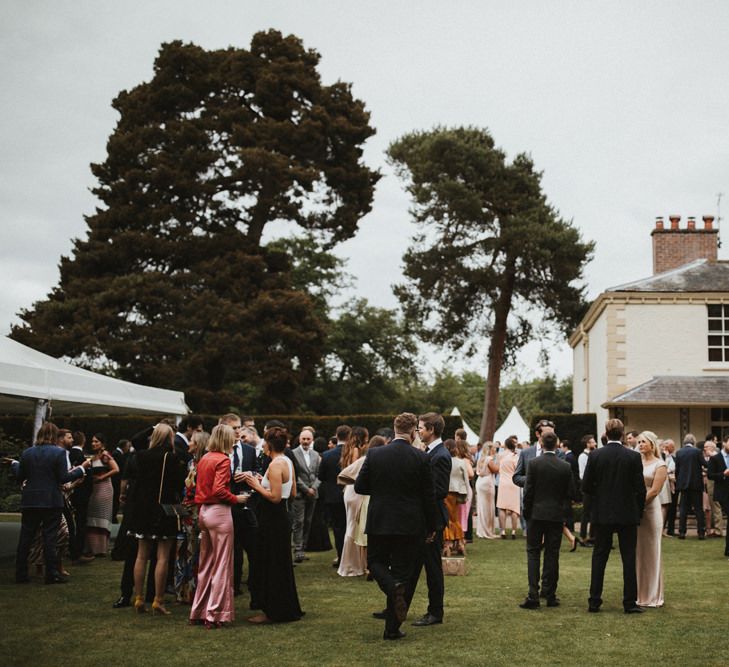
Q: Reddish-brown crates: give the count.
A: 1